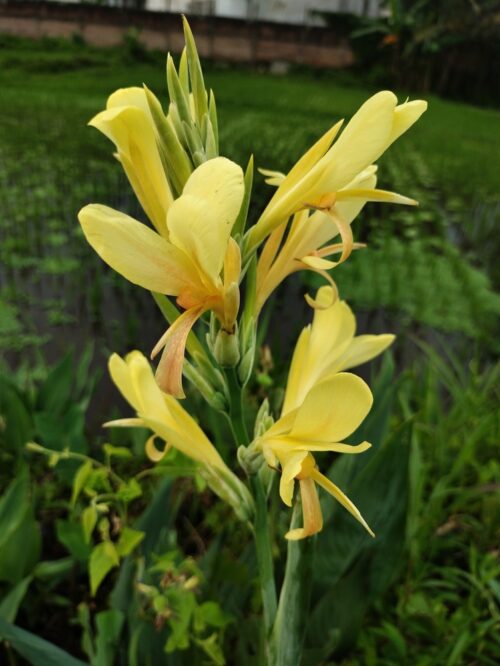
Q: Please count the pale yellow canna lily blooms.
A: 7